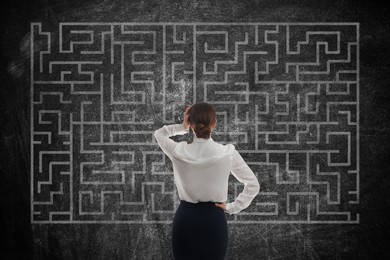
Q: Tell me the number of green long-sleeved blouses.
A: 0